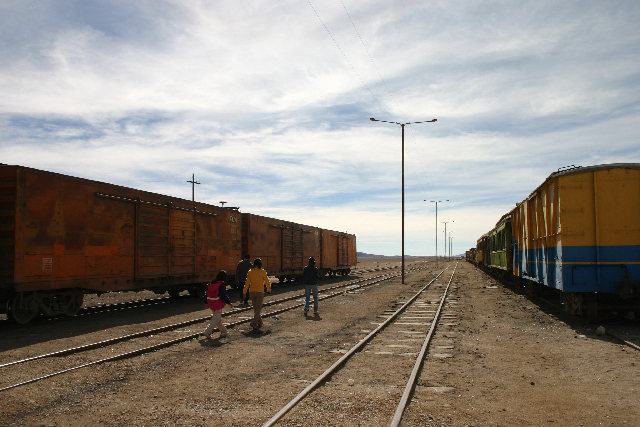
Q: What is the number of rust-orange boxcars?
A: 3